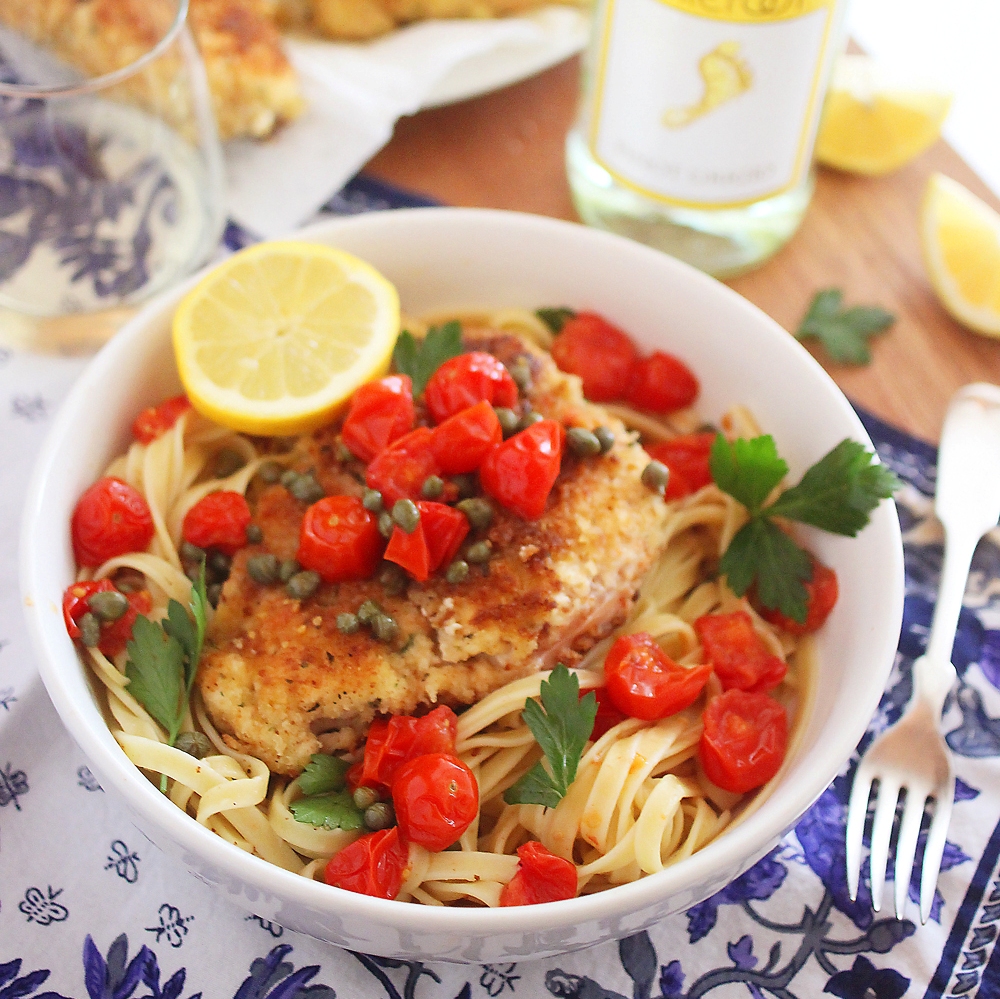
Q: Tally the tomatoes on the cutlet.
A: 7